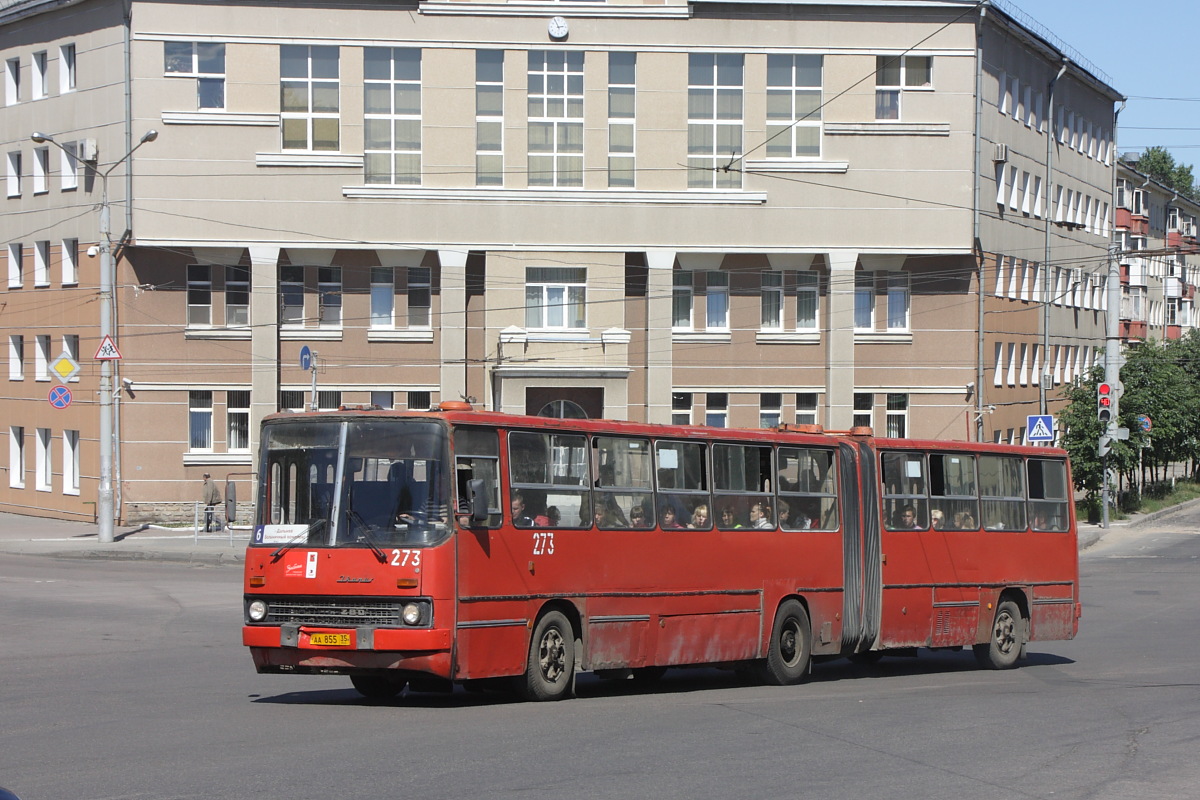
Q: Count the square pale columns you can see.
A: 4